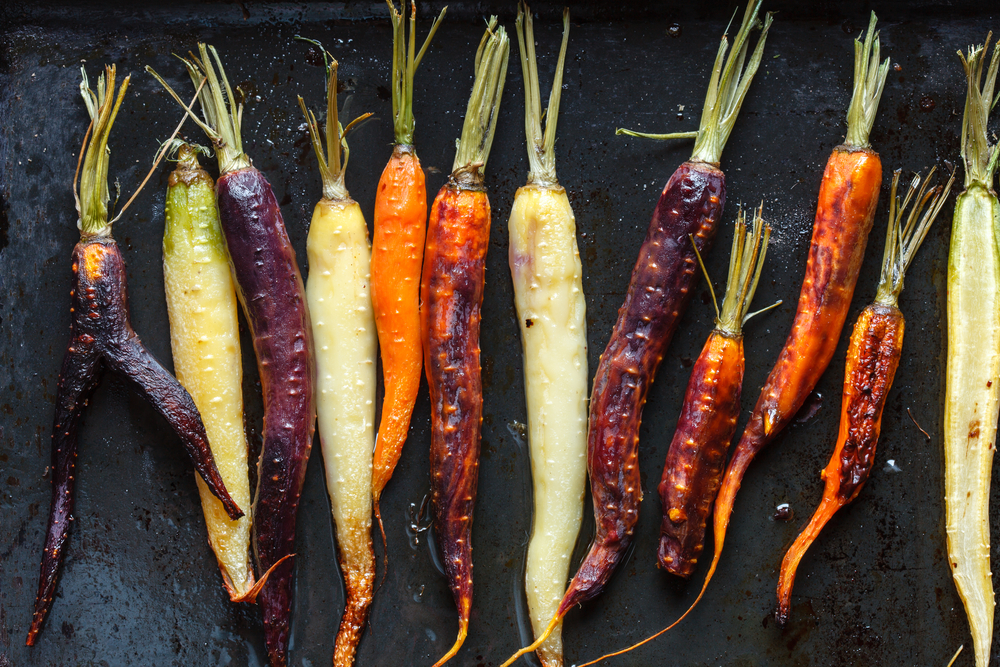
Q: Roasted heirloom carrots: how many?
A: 12